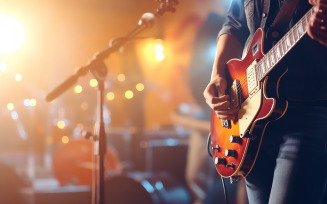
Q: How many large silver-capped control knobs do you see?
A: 3